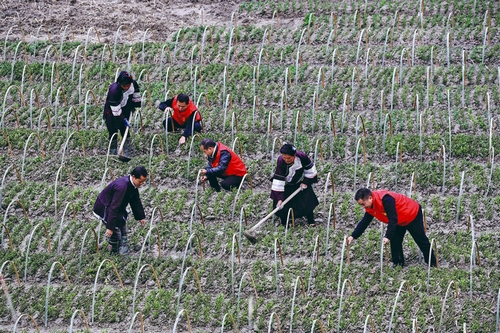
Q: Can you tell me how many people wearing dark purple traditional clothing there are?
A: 3